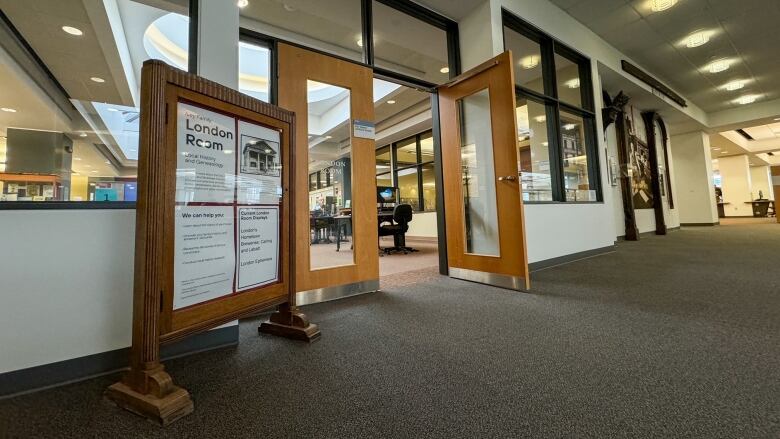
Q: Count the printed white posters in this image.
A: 4